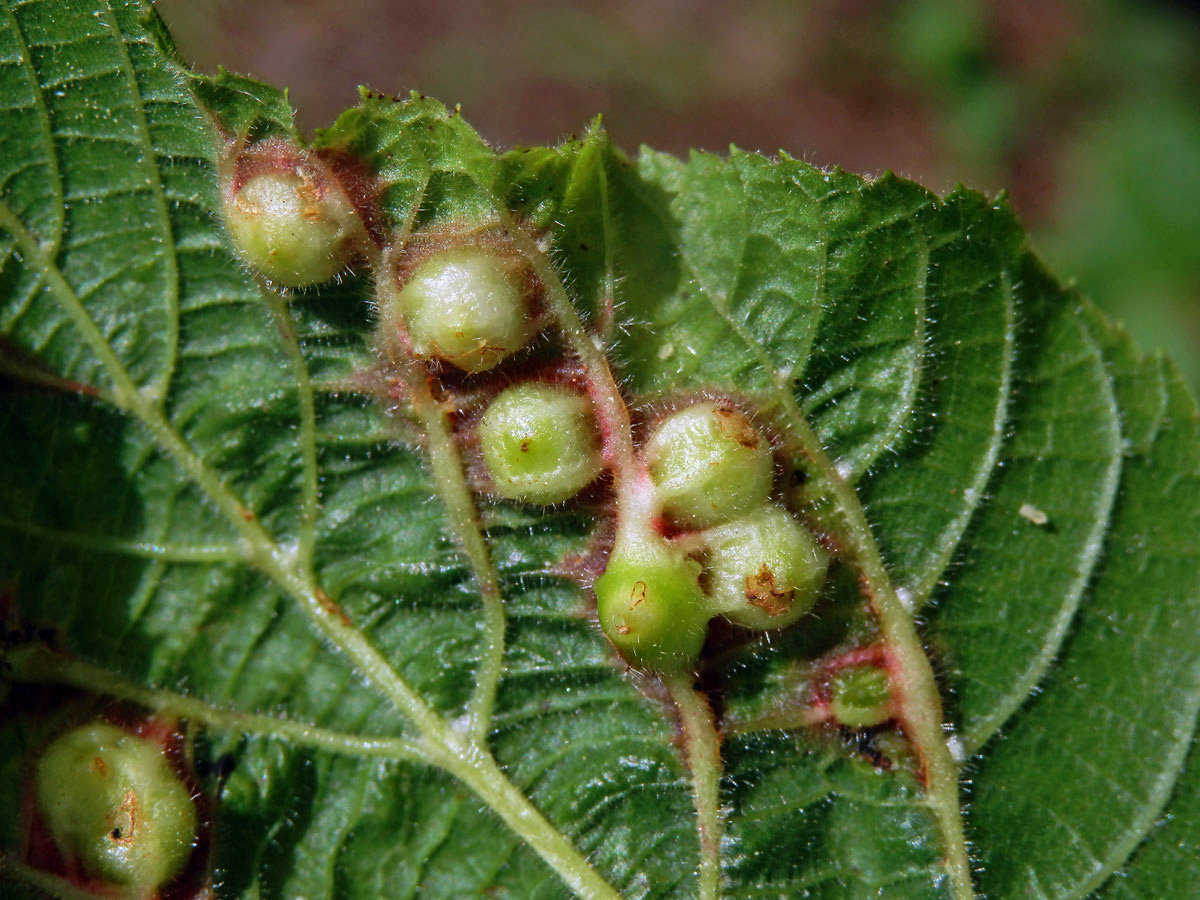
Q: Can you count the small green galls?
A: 8